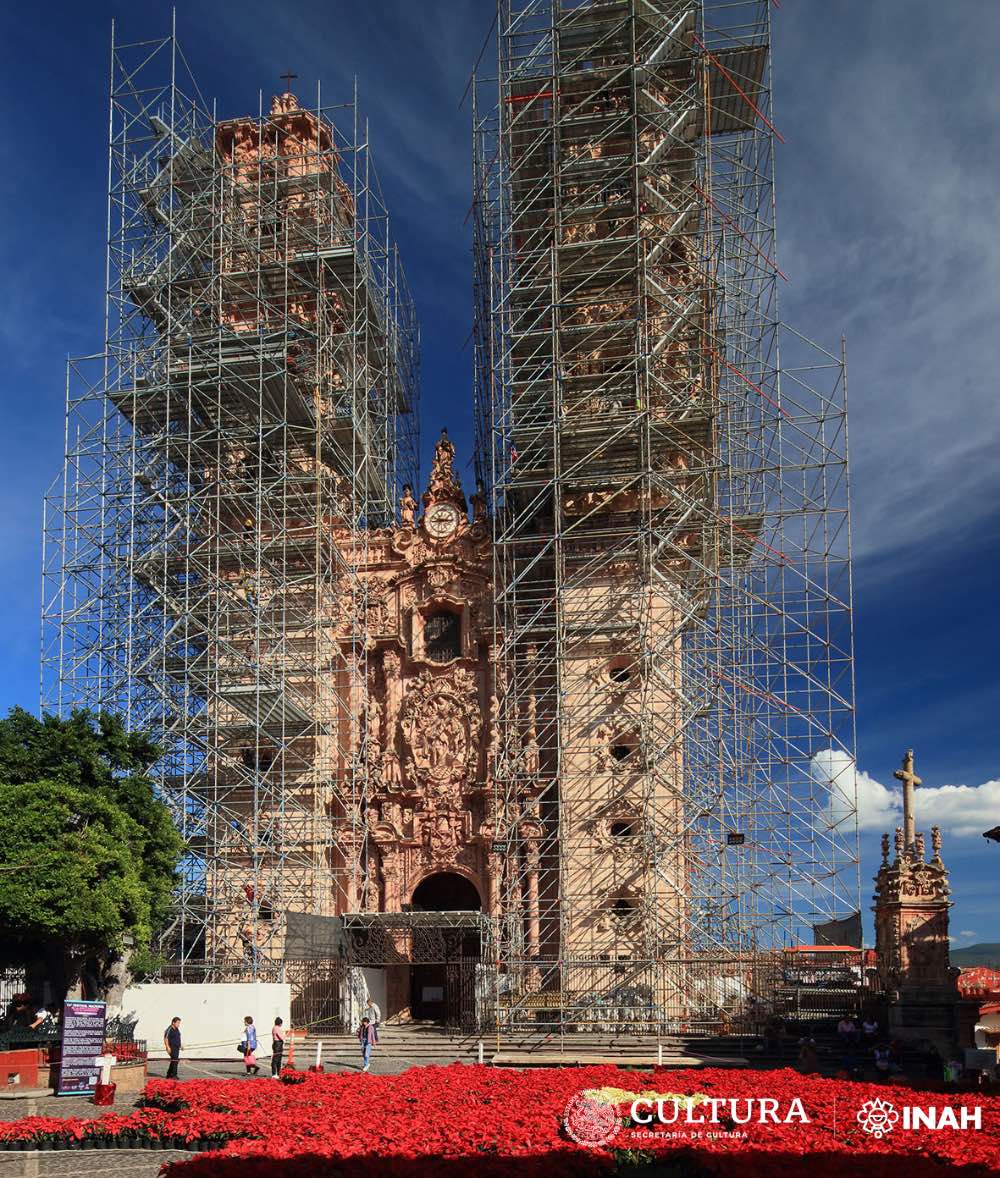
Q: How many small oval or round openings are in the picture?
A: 4